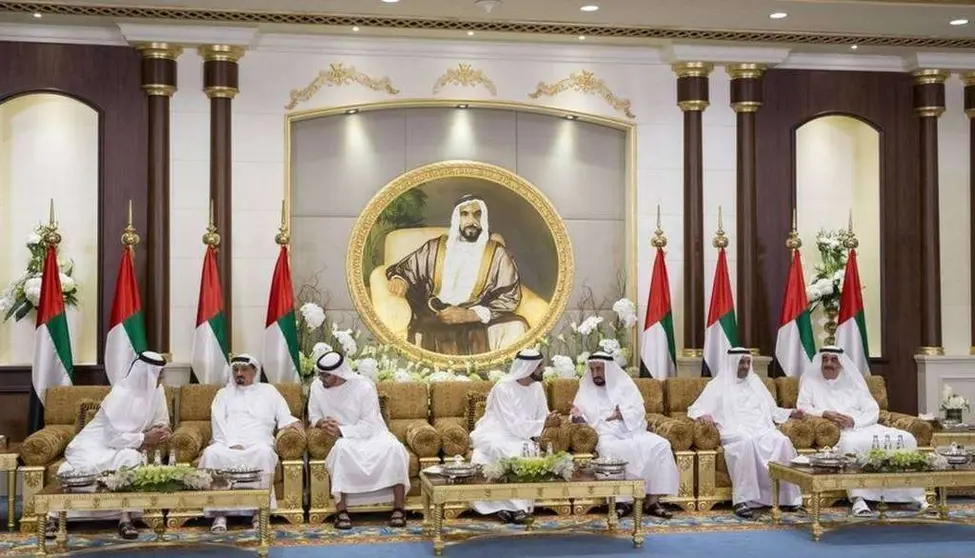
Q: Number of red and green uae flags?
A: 8